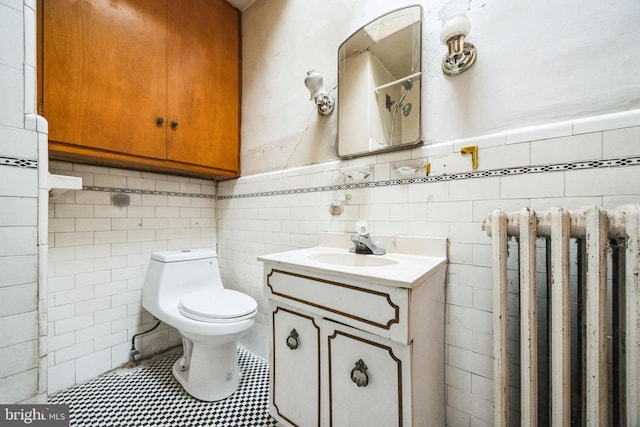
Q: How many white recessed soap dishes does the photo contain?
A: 2